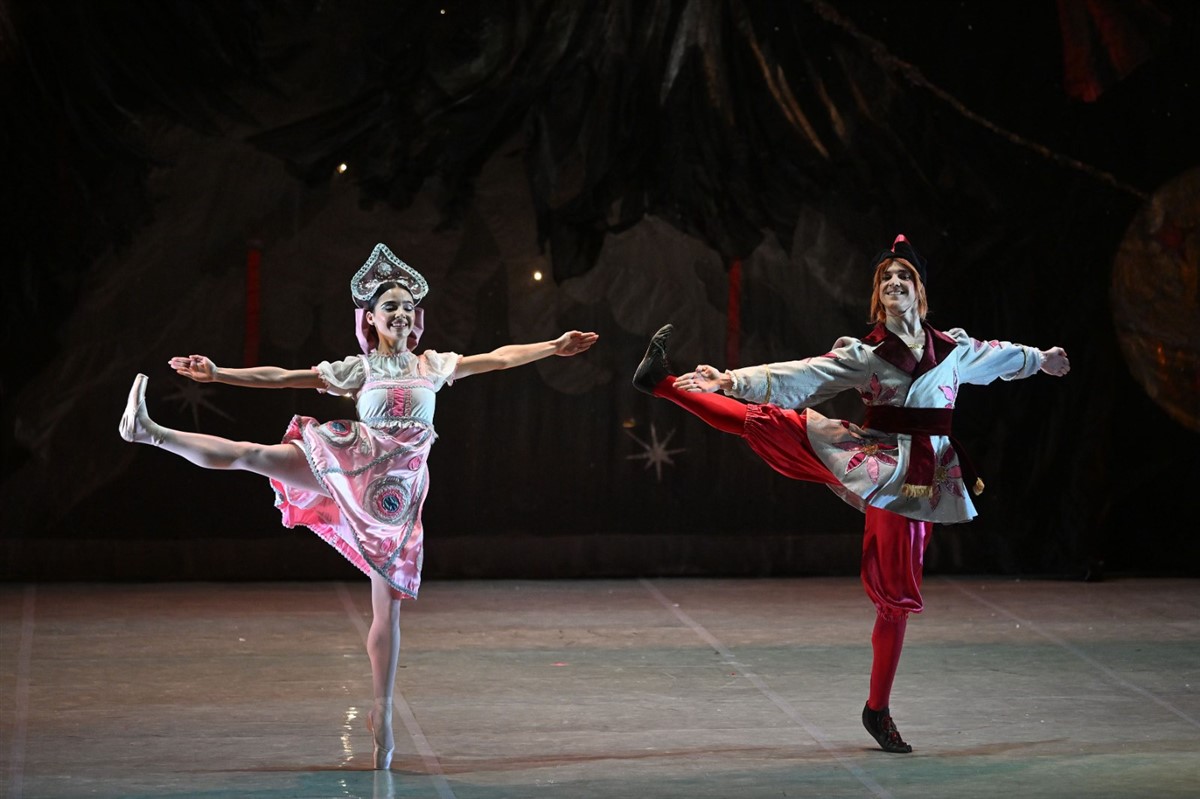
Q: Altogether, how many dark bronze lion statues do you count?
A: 0